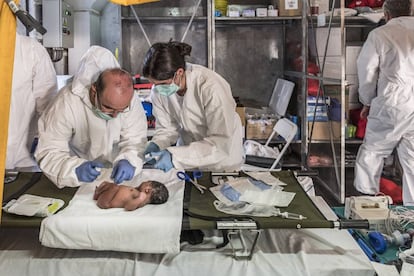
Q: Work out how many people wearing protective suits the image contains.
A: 4